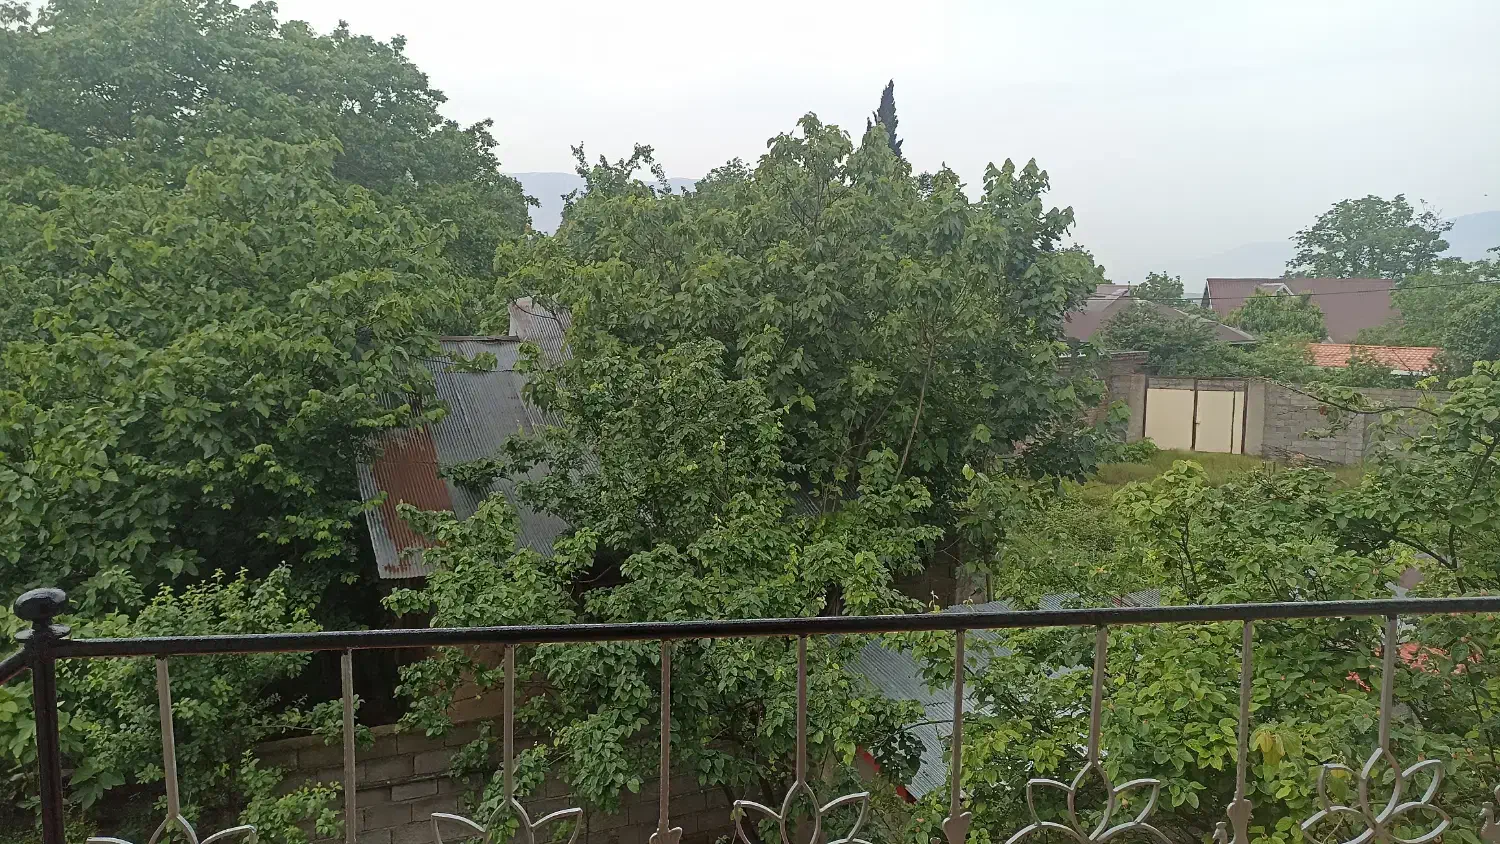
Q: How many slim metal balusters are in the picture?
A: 9